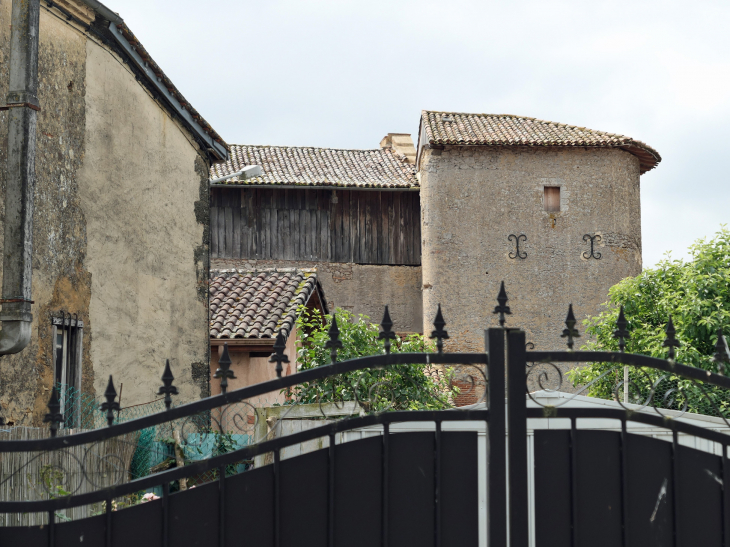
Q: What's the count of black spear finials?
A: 13